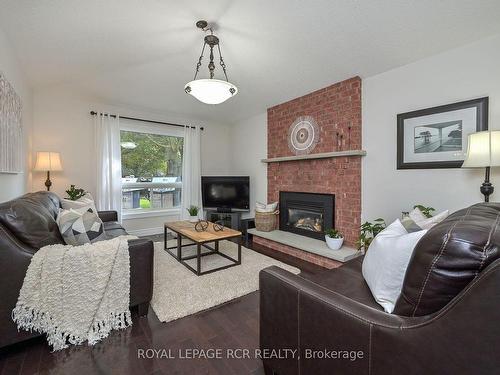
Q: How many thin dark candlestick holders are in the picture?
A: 3